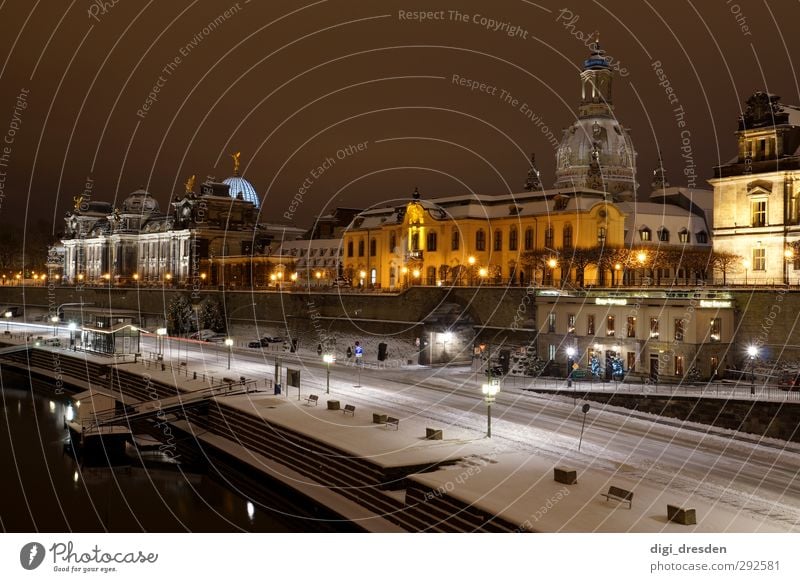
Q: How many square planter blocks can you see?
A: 5